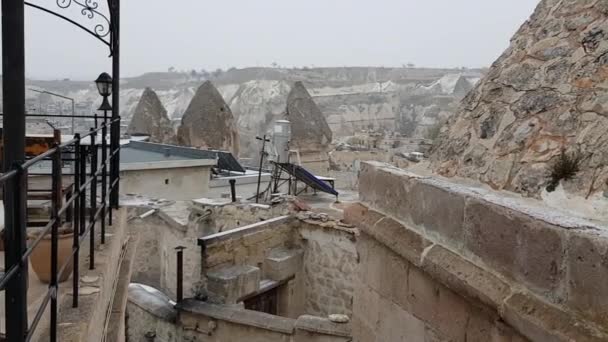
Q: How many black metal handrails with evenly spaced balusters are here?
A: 1